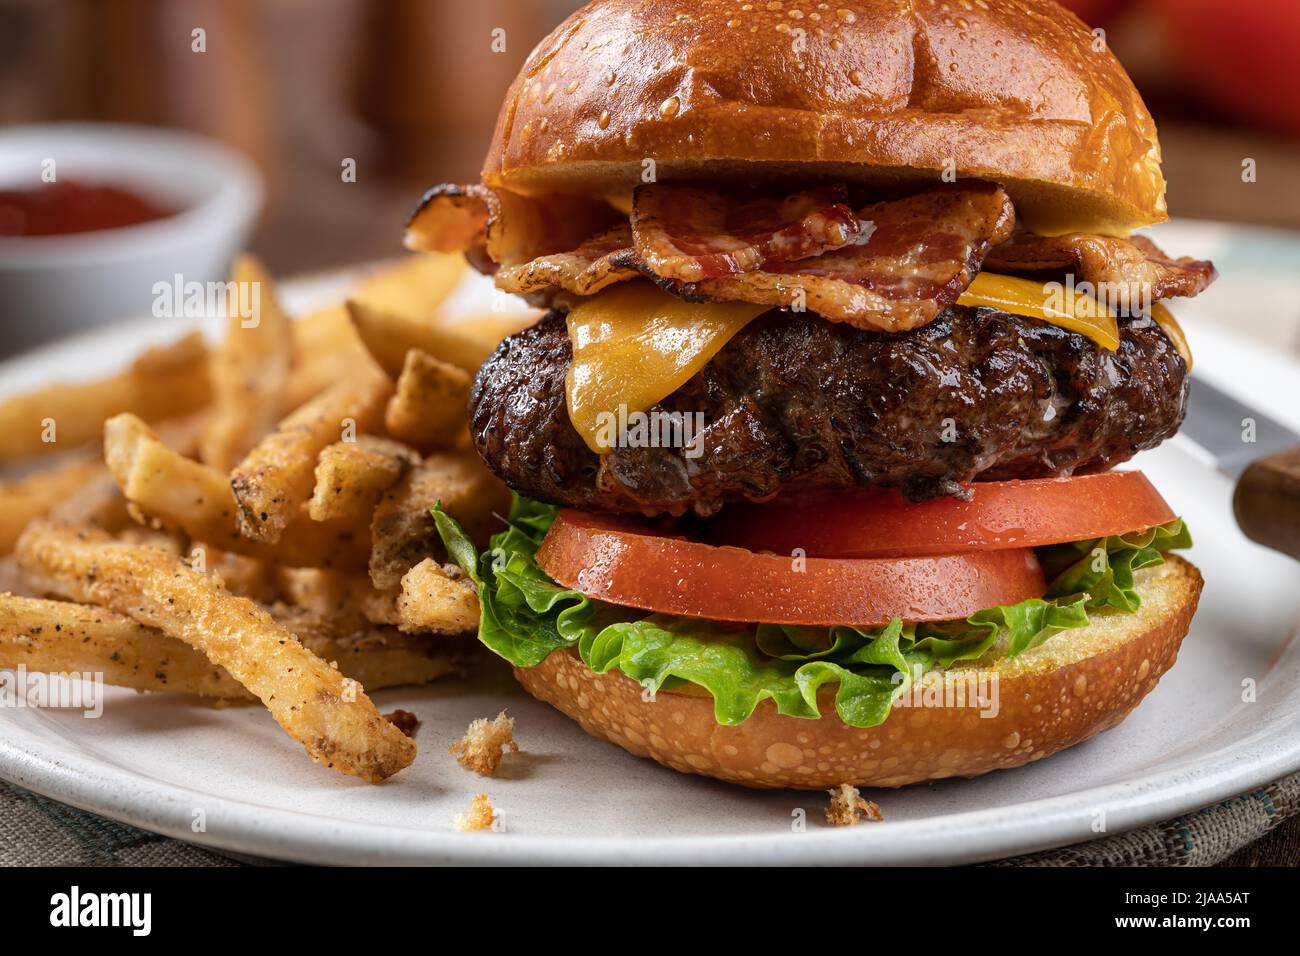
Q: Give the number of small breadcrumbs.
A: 3